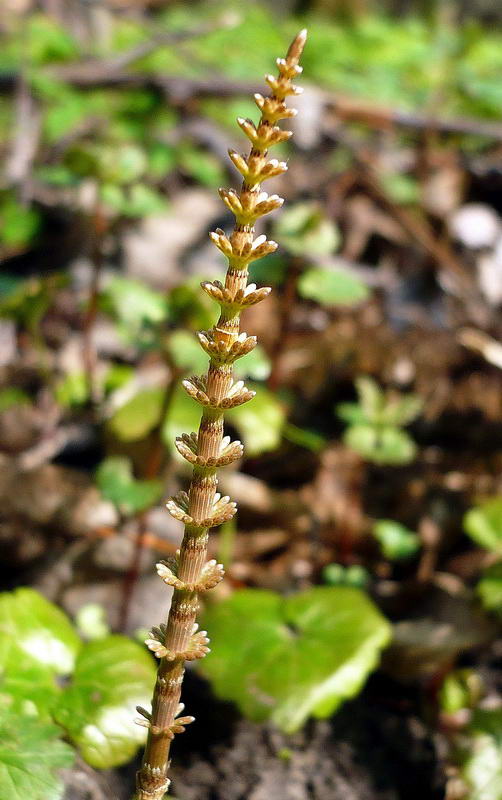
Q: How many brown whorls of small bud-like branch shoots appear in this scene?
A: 15